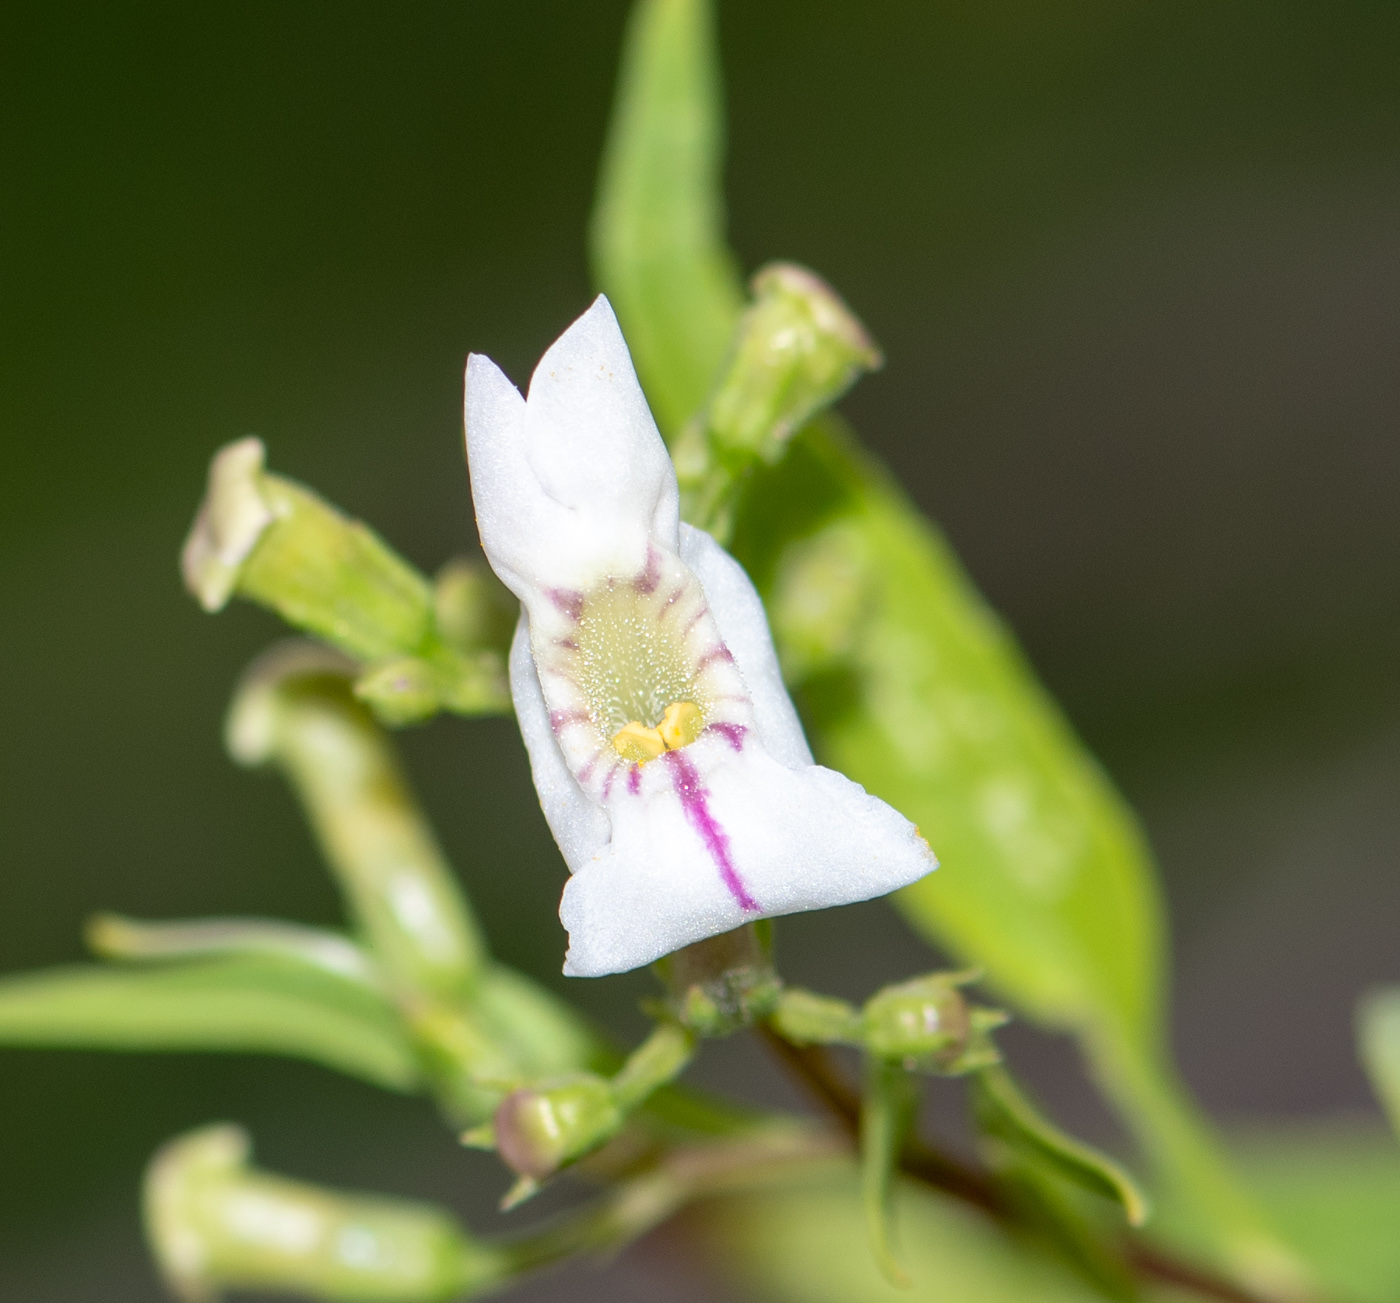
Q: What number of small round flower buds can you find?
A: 2